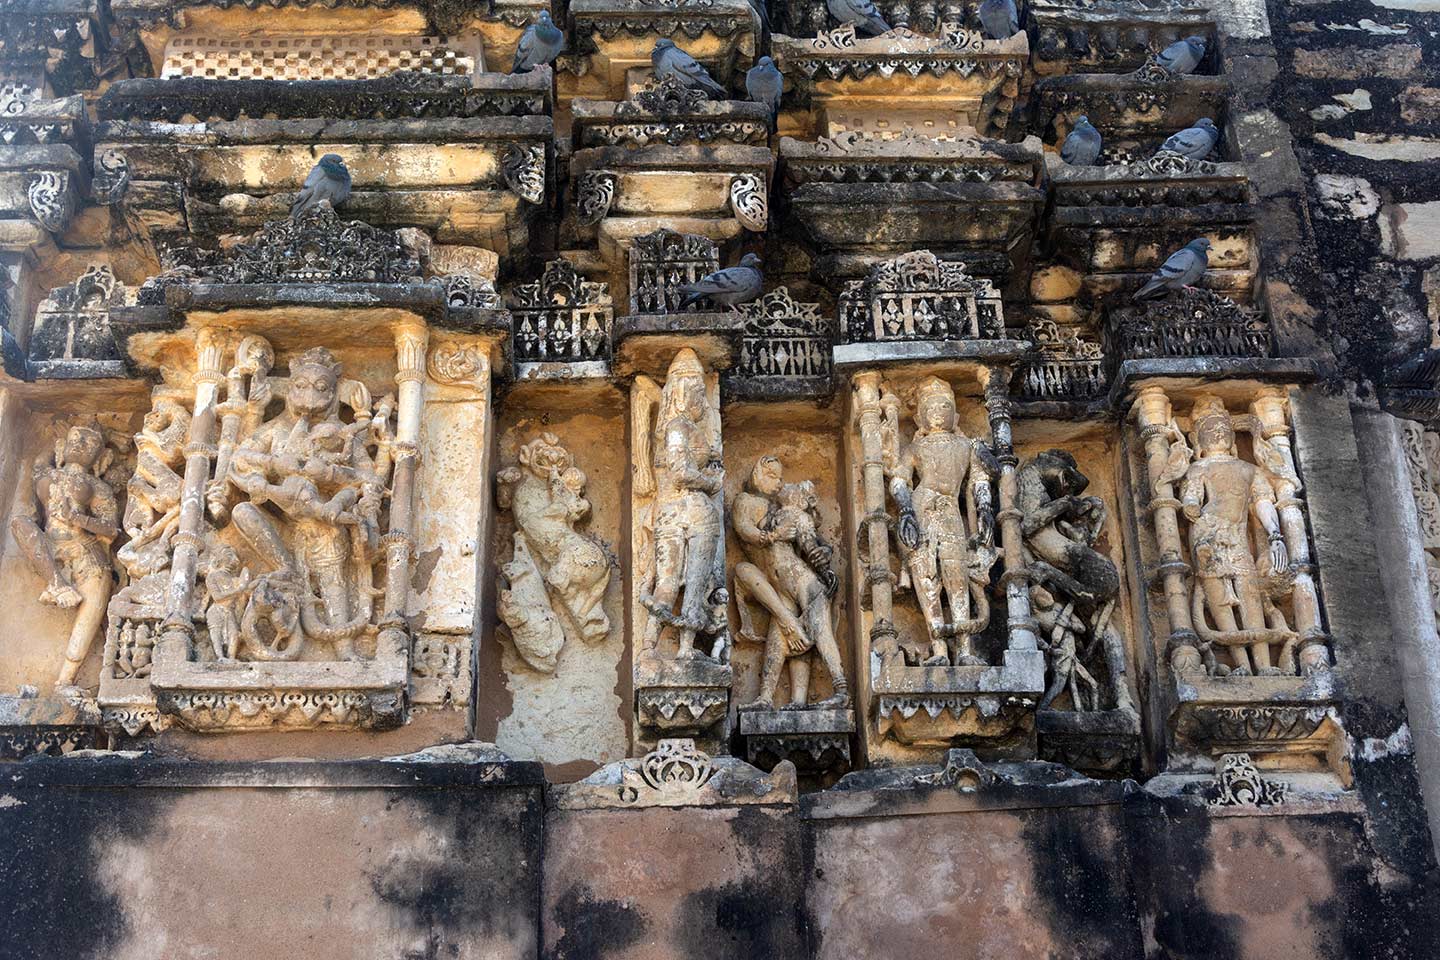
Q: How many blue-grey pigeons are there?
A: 11